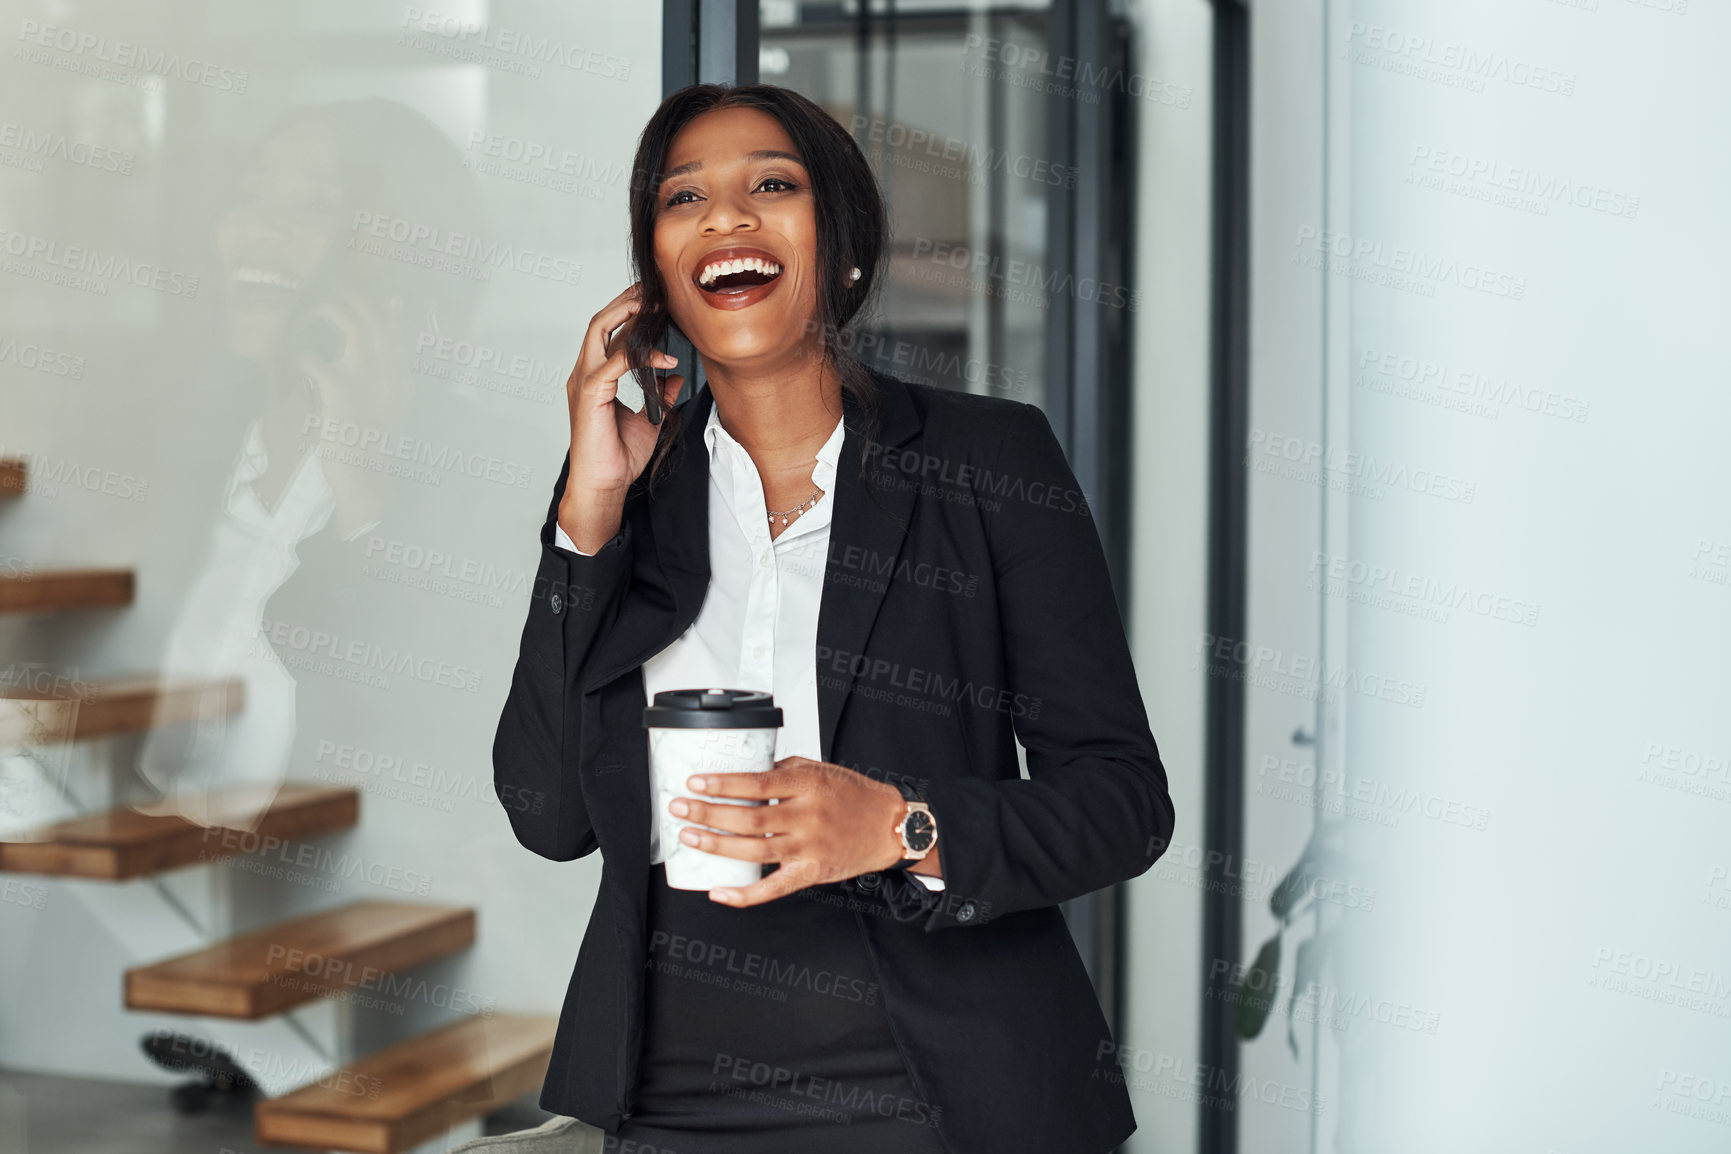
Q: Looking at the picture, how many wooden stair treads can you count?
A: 6